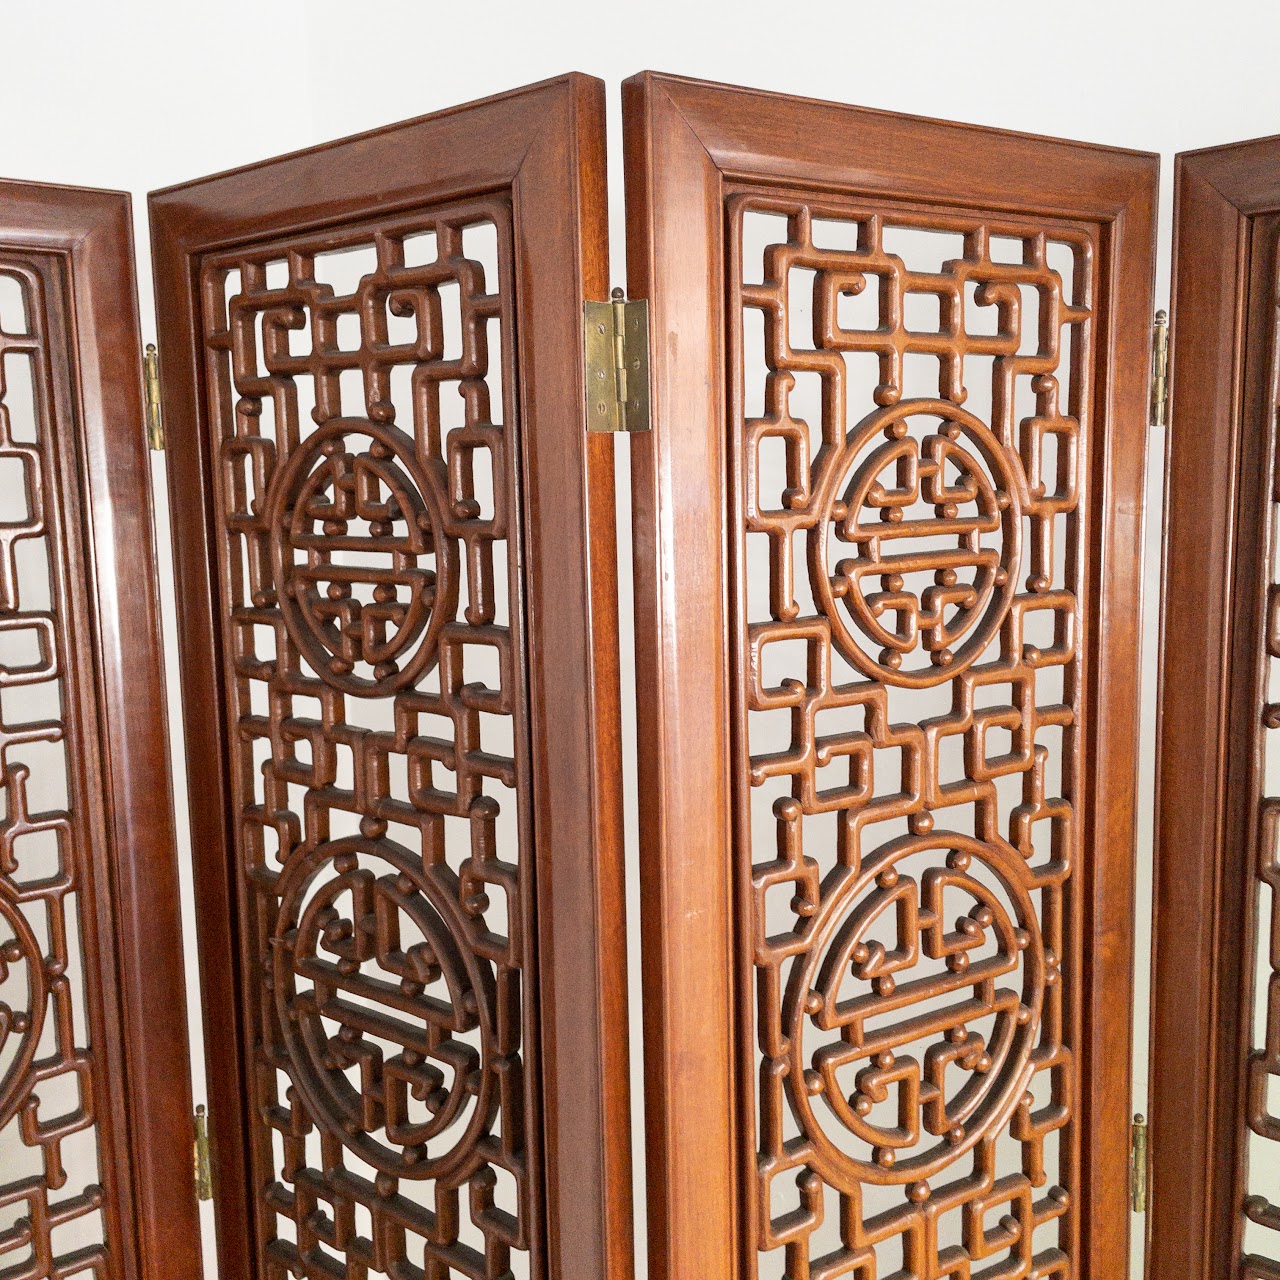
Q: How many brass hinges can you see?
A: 5